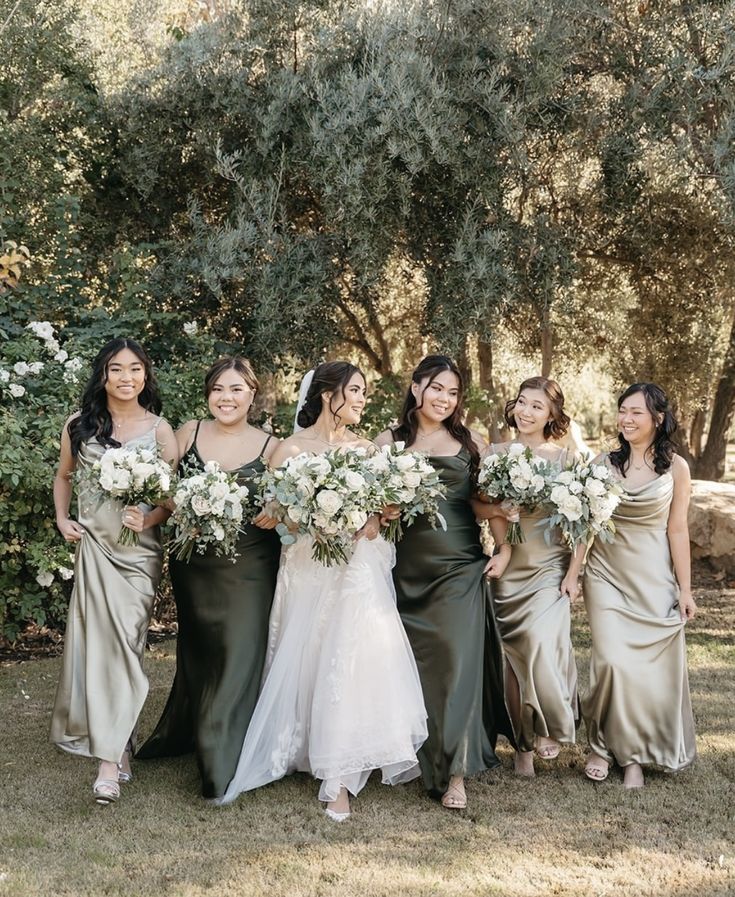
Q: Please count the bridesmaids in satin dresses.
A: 5